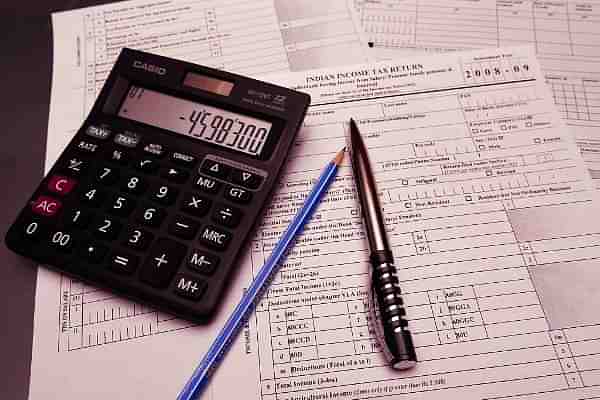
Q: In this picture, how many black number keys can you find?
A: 11